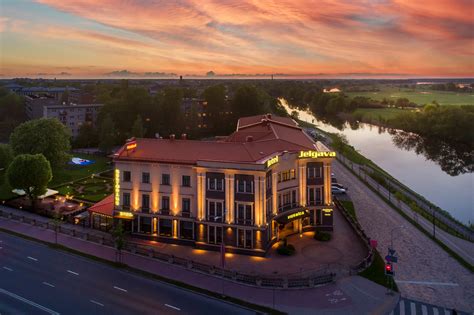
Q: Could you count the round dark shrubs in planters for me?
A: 2